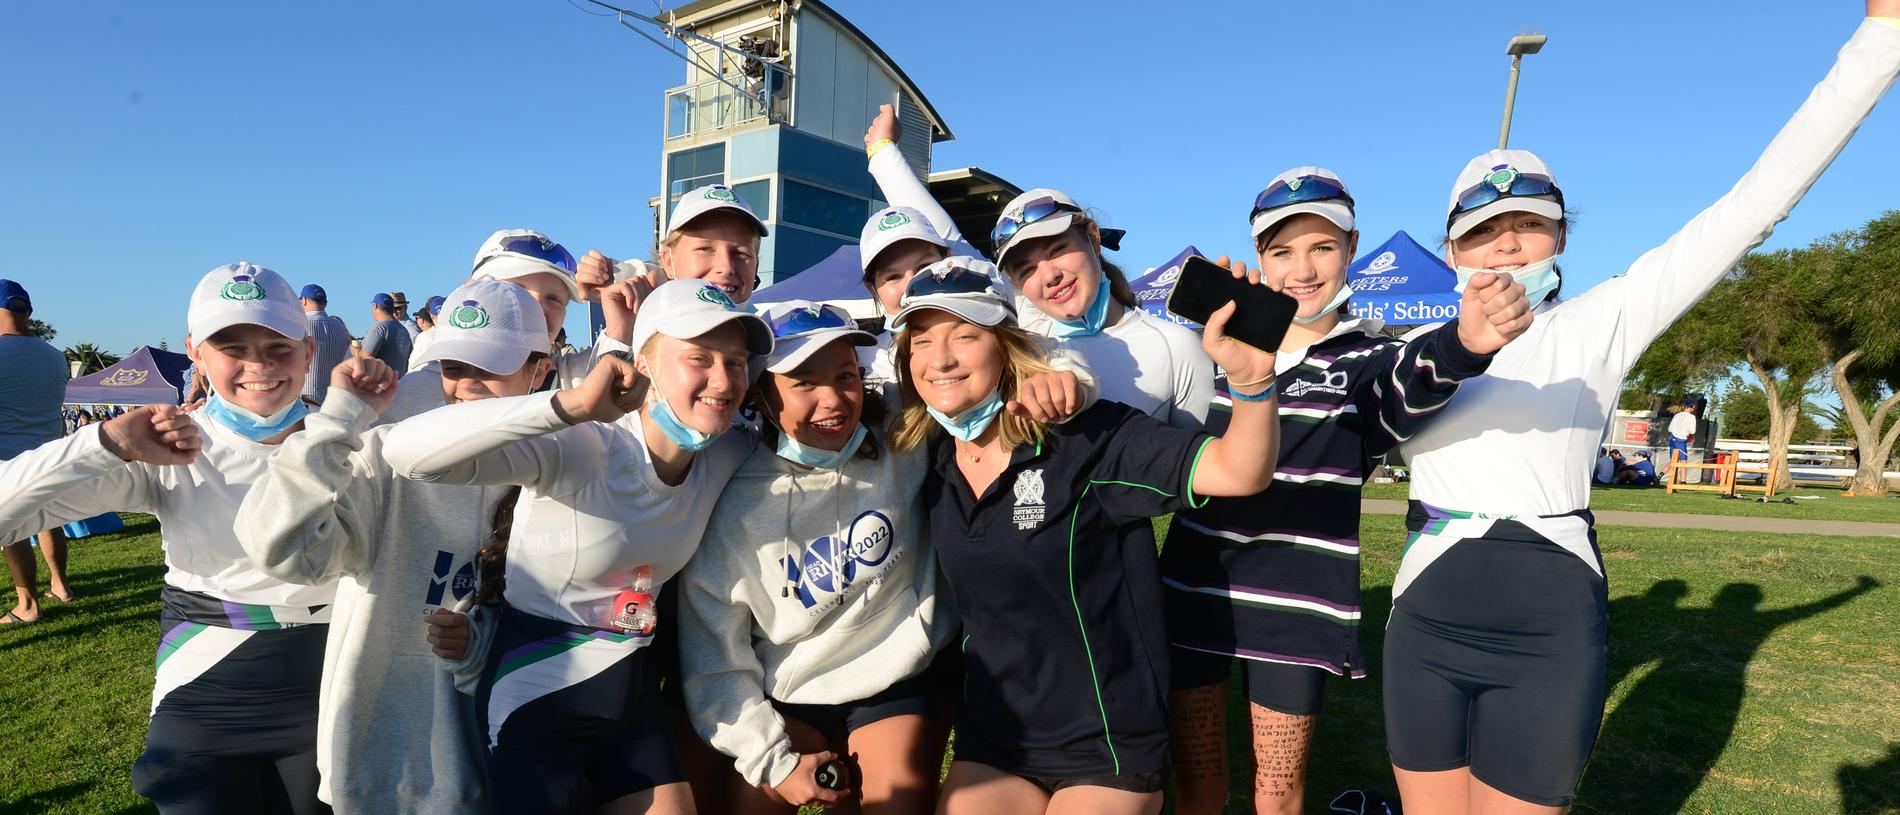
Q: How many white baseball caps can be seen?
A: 11